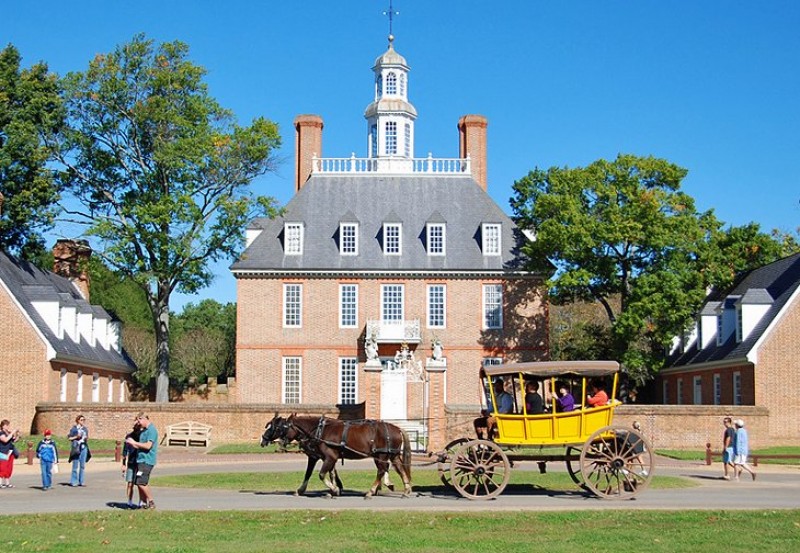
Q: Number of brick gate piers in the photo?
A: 2